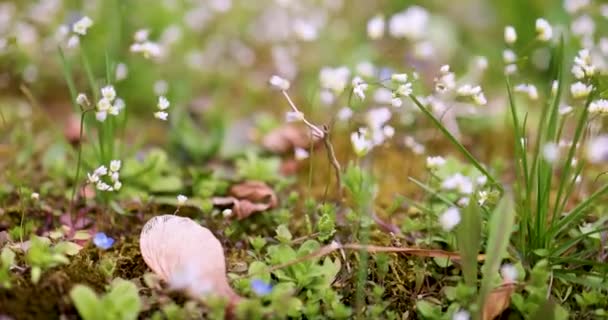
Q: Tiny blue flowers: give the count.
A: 2